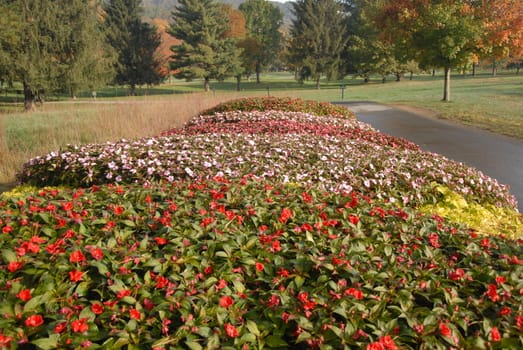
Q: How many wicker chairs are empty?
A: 0